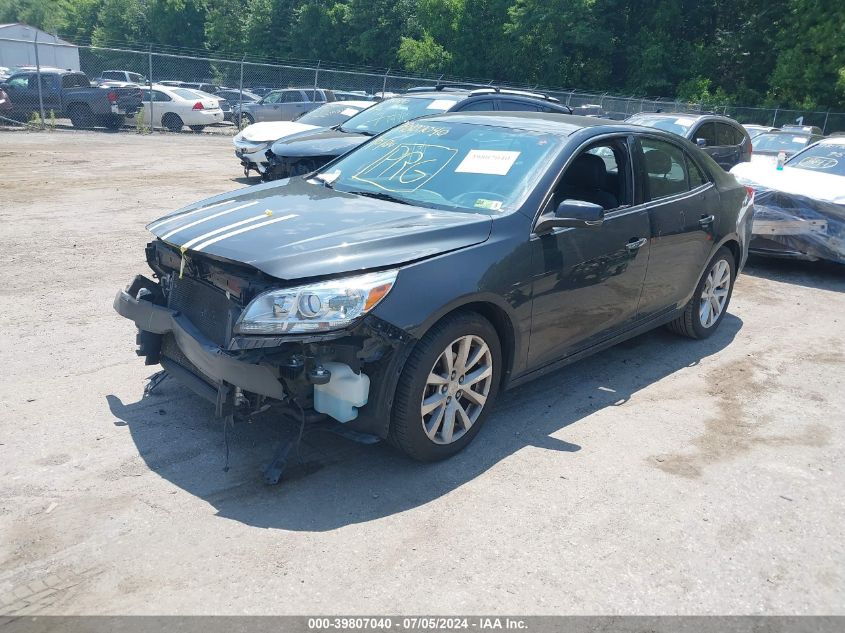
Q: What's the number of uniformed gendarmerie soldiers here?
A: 0